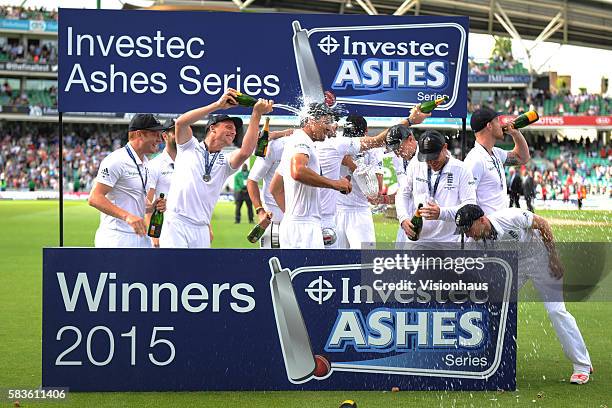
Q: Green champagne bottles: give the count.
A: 7